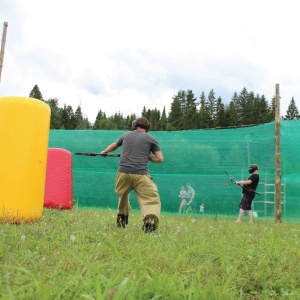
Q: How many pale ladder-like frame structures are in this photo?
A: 1